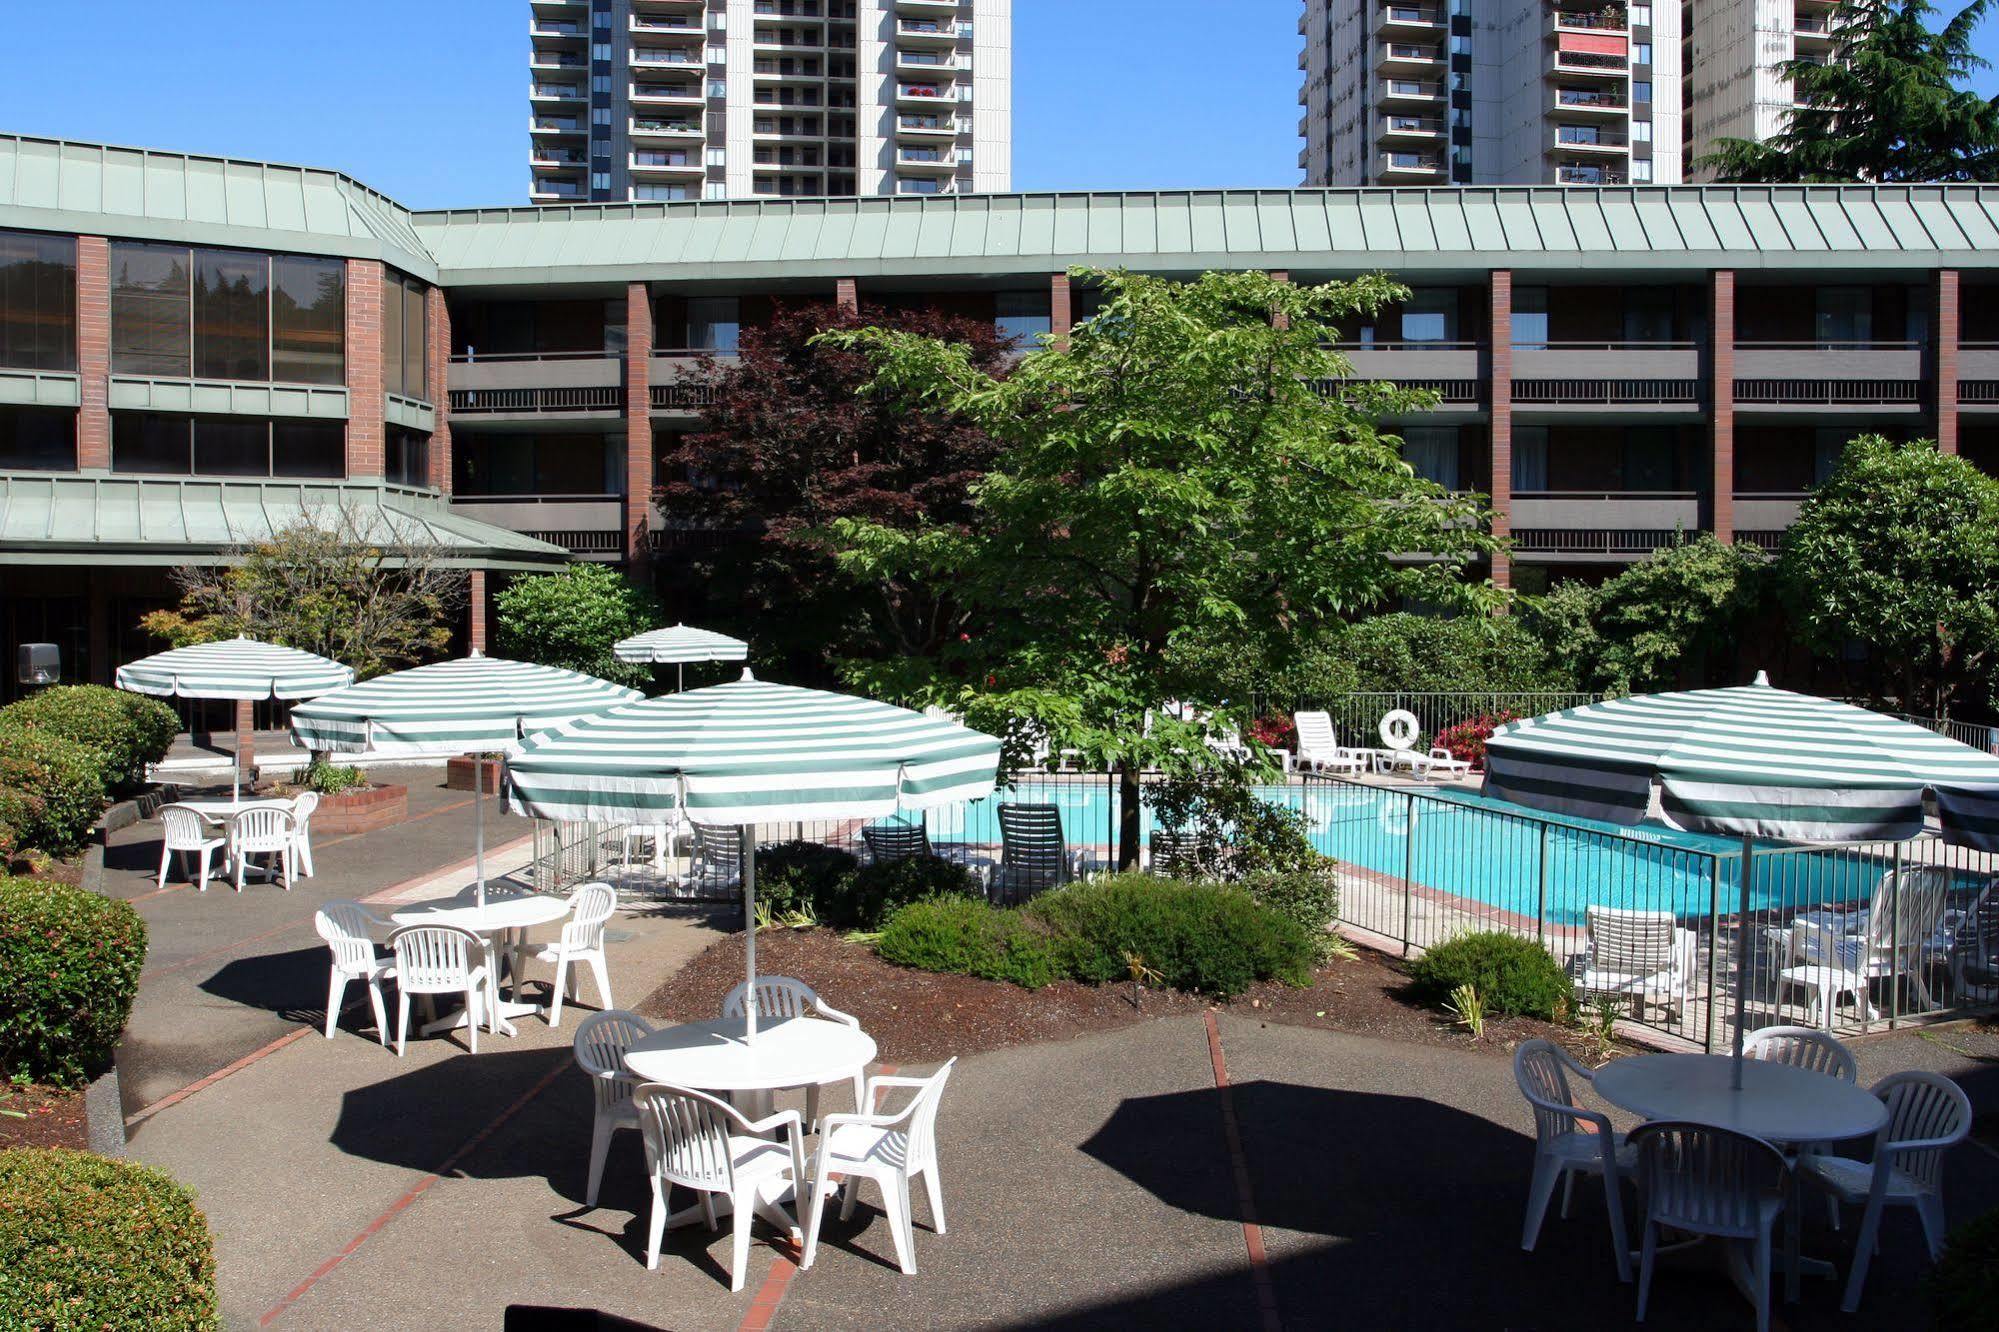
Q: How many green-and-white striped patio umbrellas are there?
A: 5